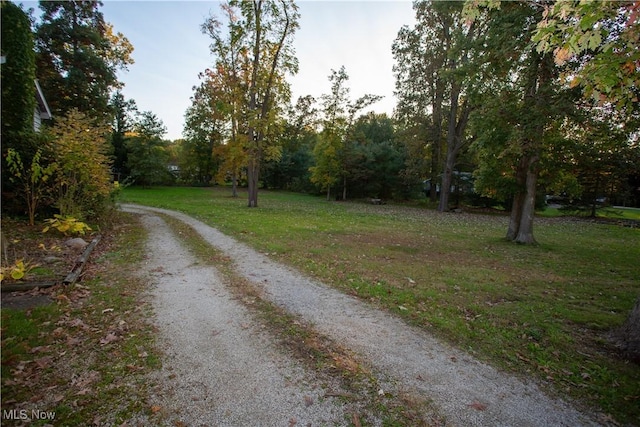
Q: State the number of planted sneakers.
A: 0